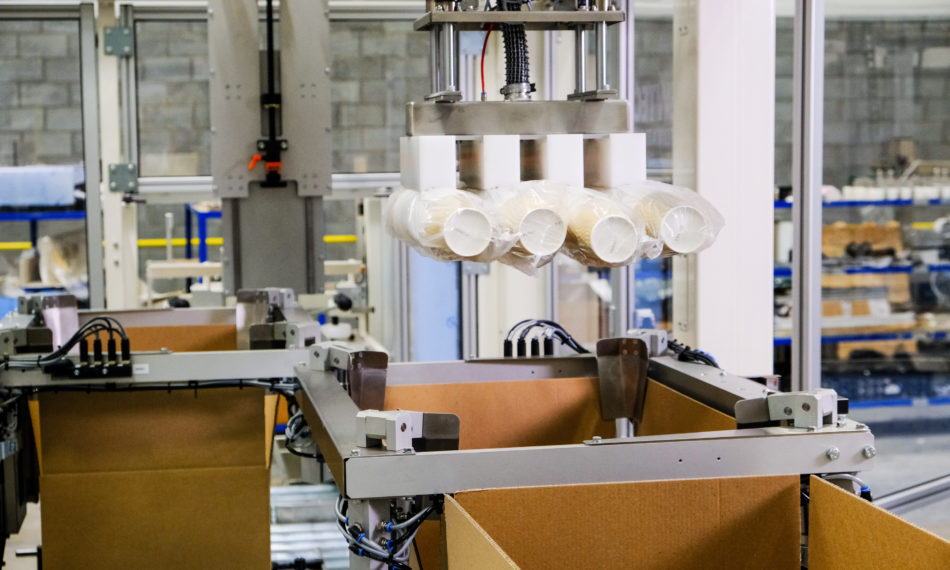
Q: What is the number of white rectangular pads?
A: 4